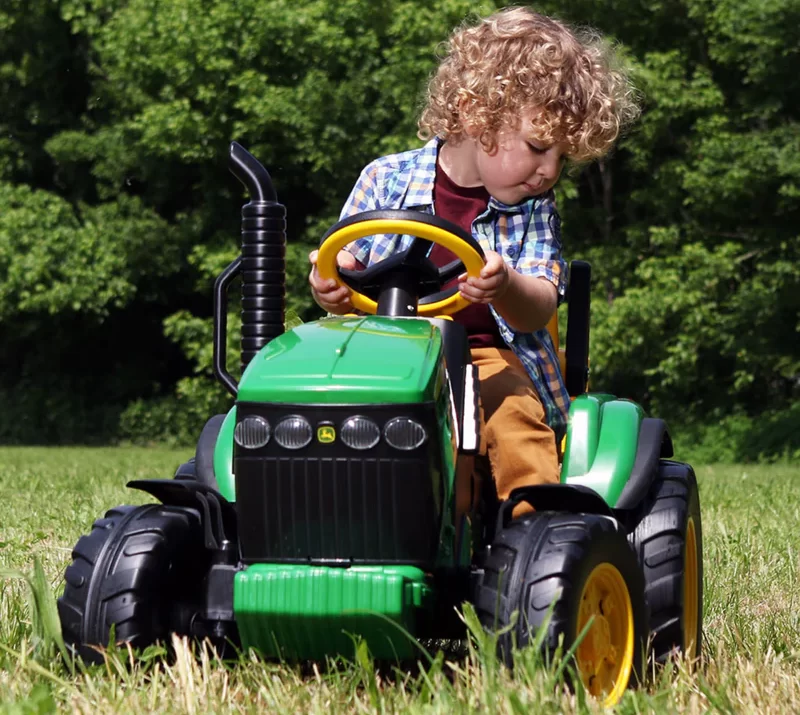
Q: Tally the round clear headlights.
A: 4